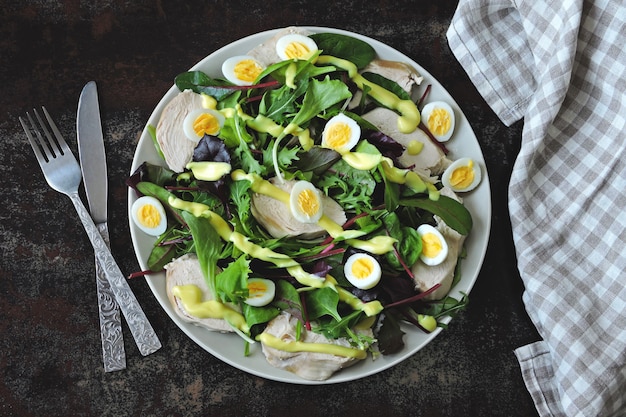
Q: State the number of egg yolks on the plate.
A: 11